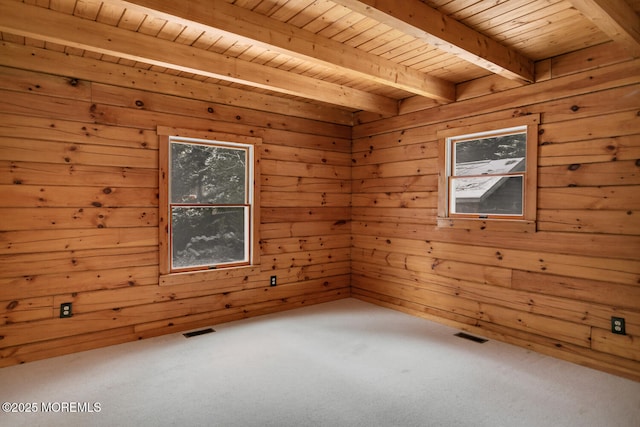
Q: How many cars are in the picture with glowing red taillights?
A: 0